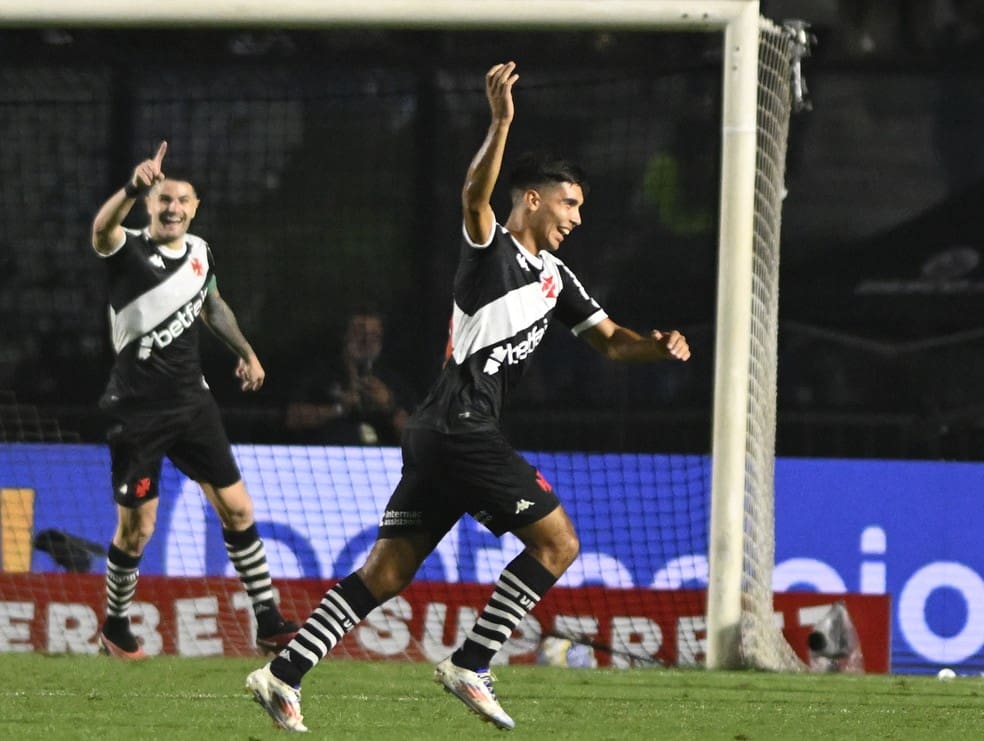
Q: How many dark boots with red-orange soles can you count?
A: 2